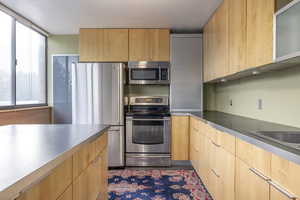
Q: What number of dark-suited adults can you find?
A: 0